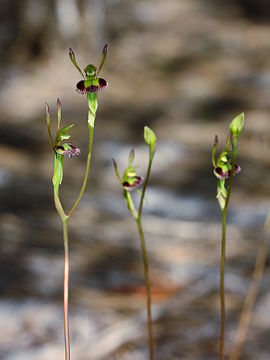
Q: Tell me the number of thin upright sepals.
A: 8